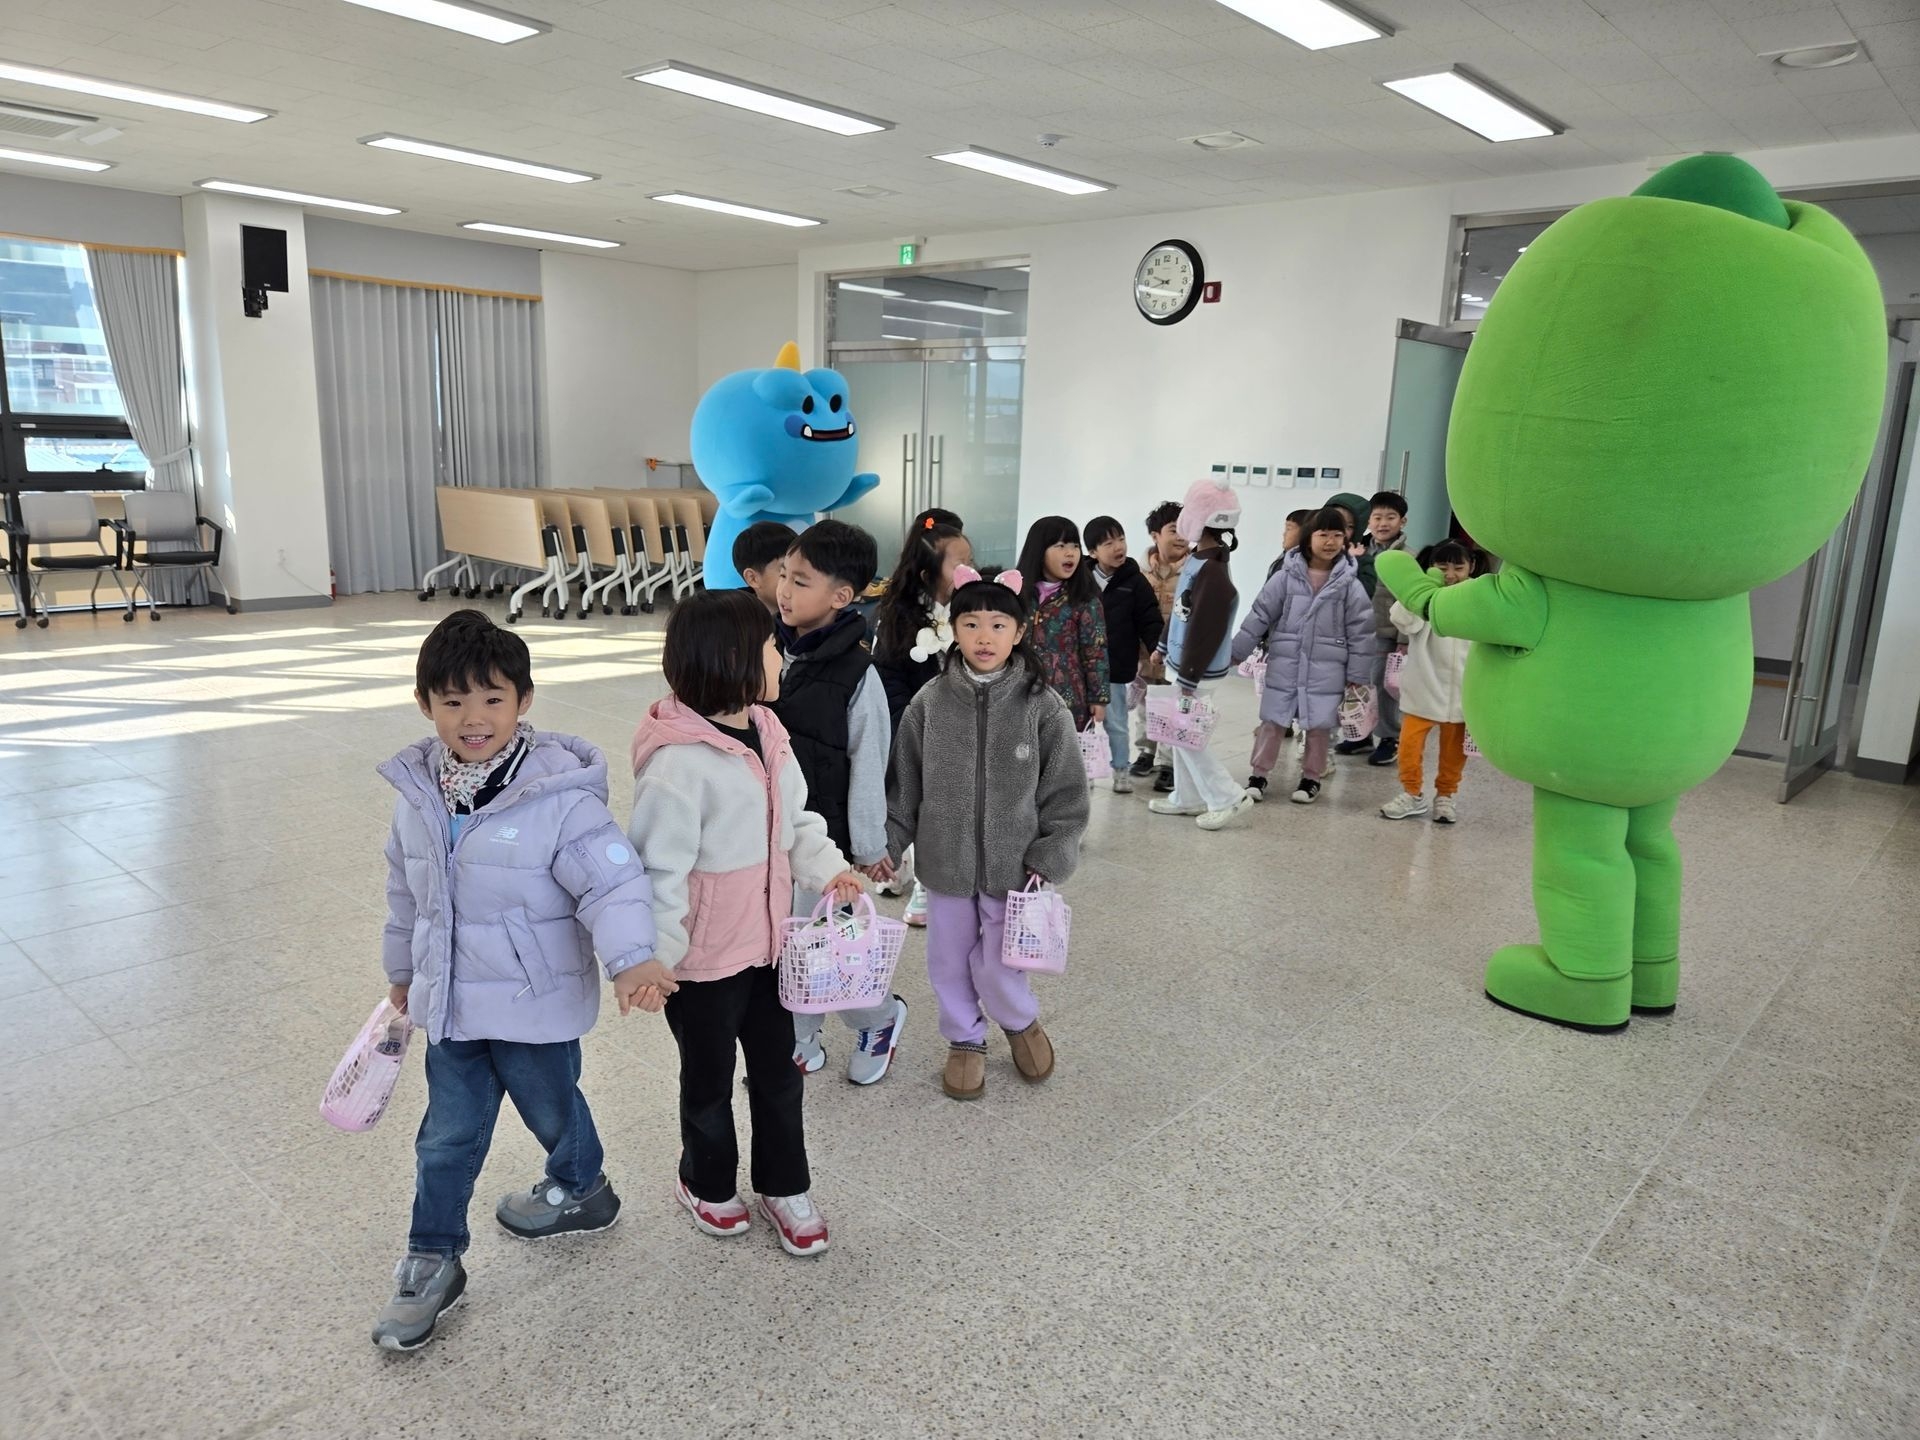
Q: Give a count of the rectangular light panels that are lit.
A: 11